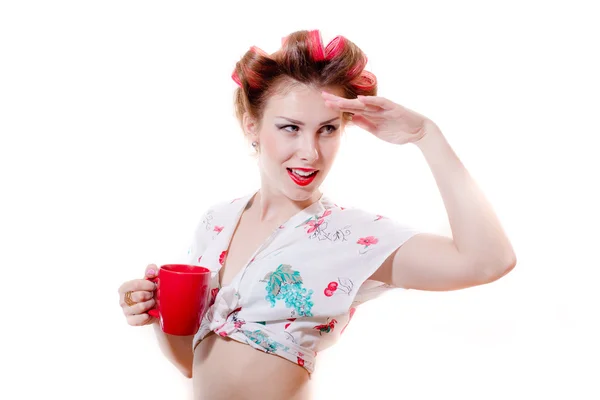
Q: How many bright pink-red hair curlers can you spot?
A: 4